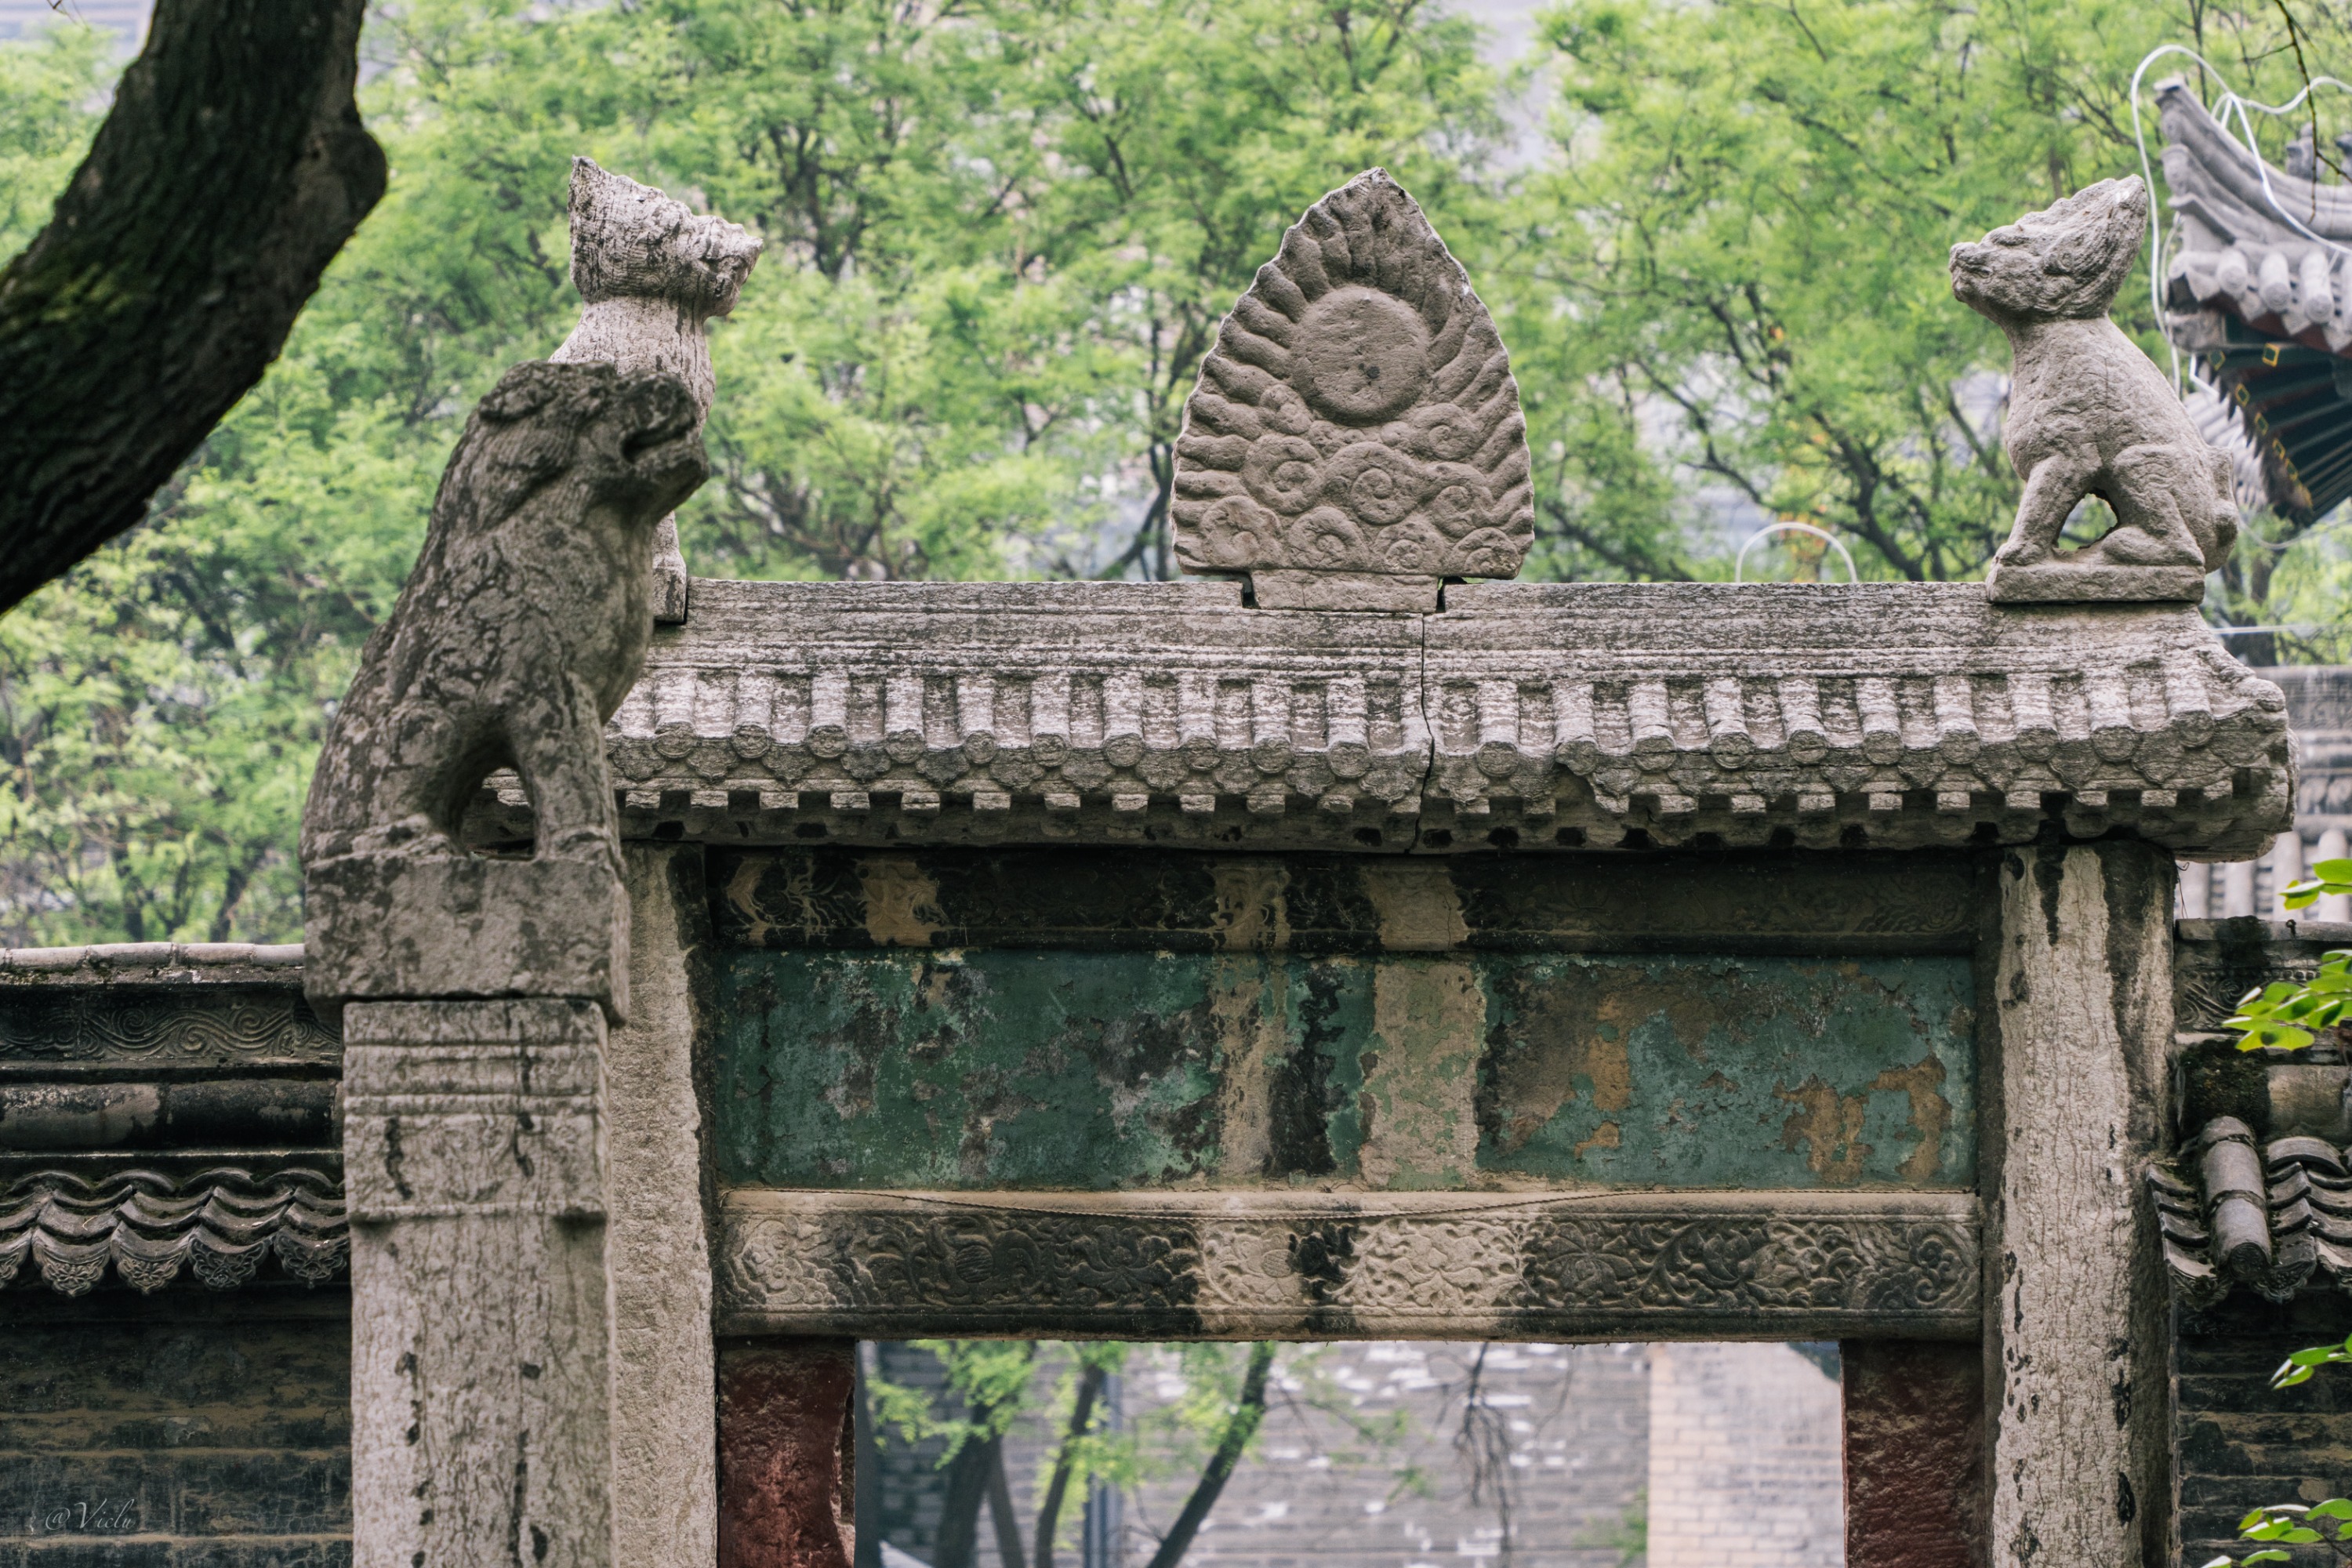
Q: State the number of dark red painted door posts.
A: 2